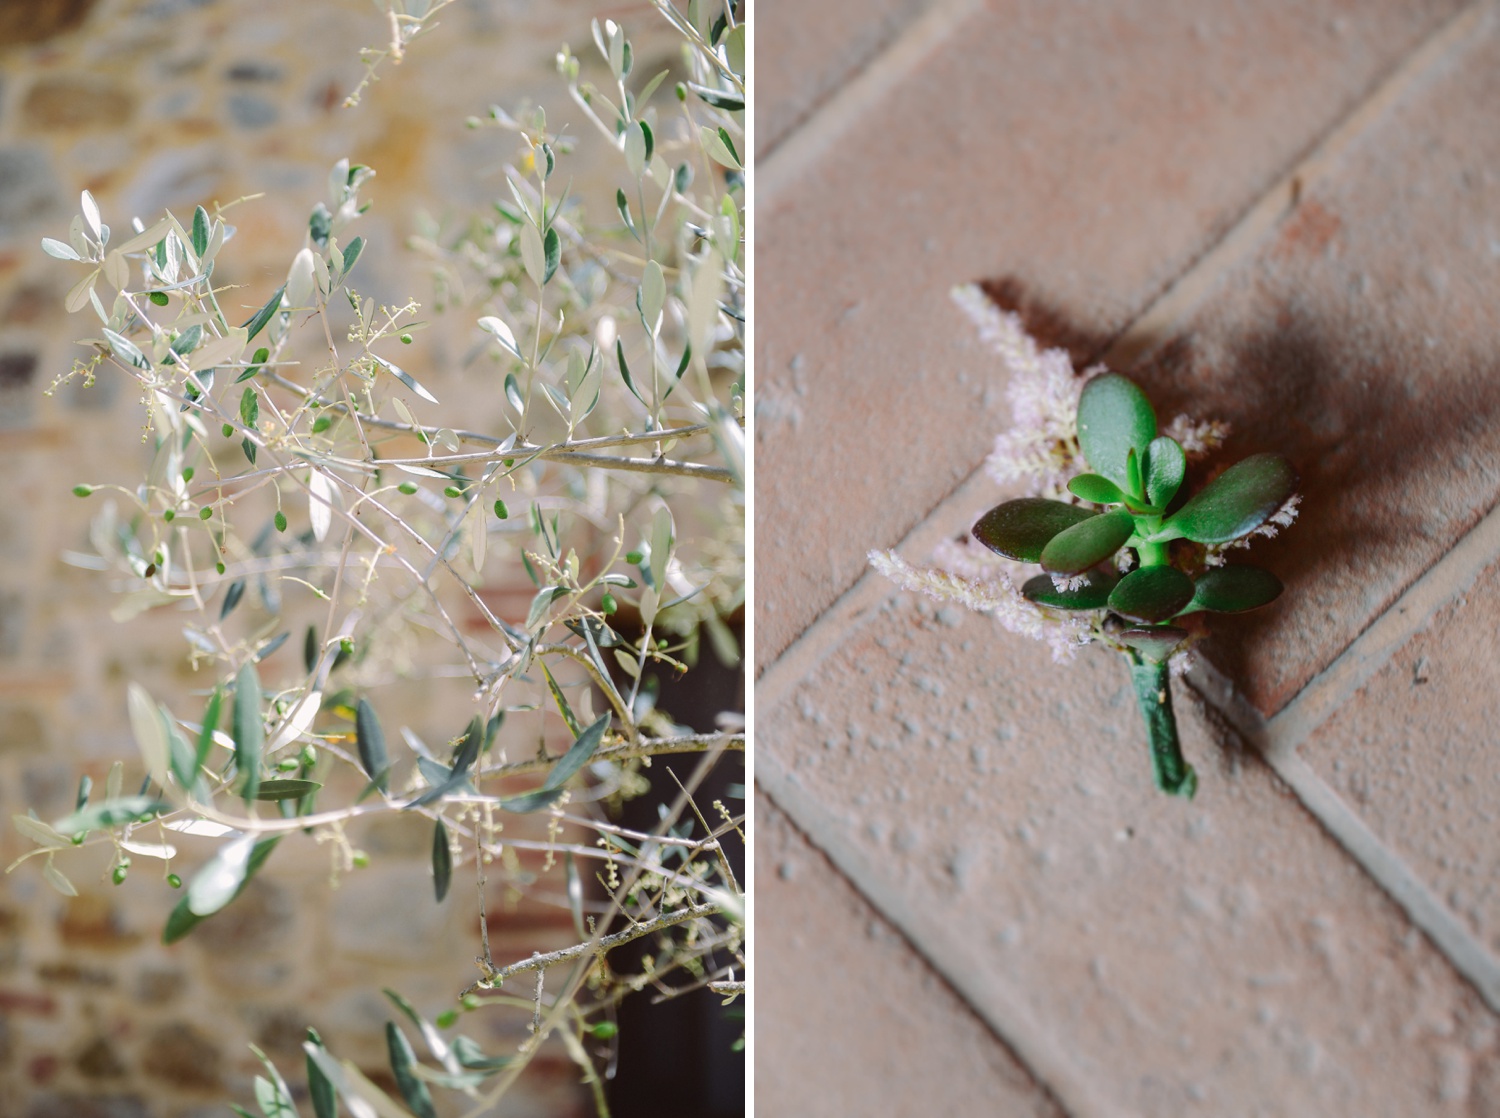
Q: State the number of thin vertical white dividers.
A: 1